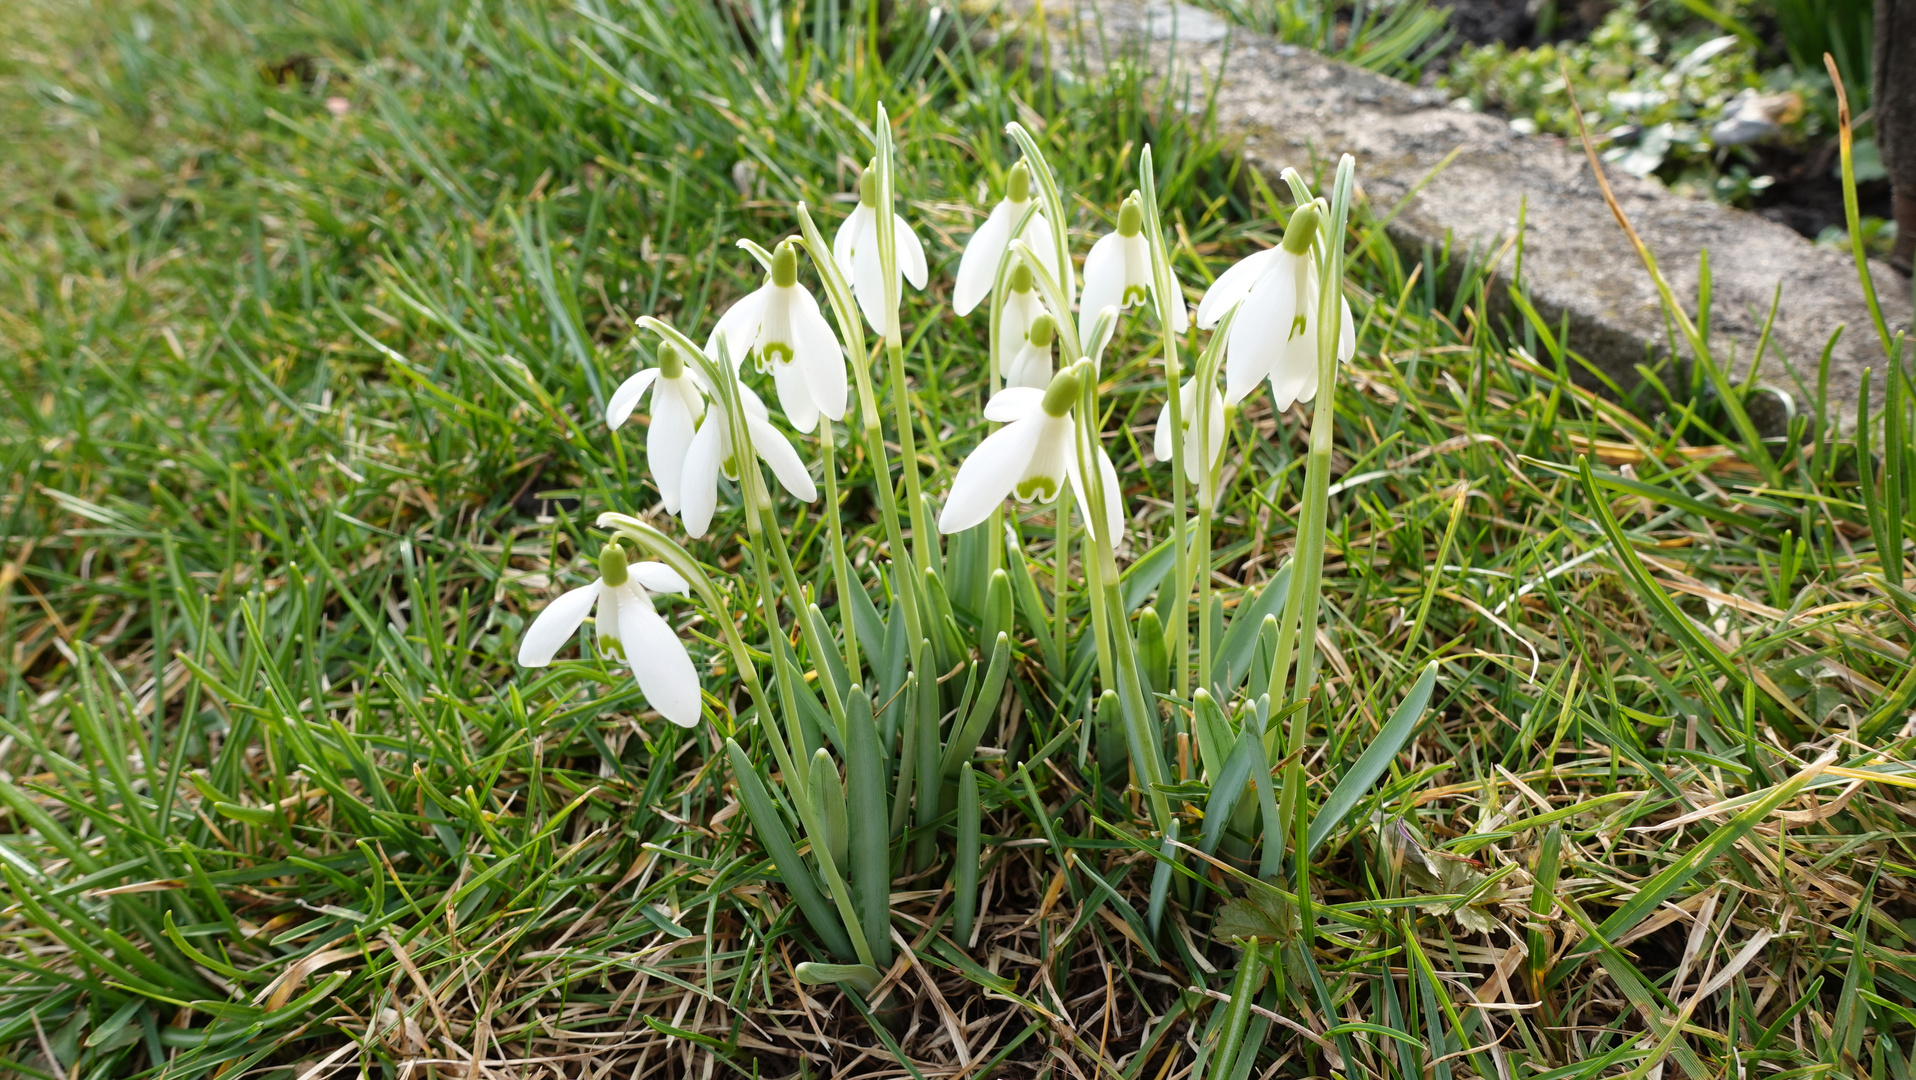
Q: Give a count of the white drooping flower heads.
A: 12